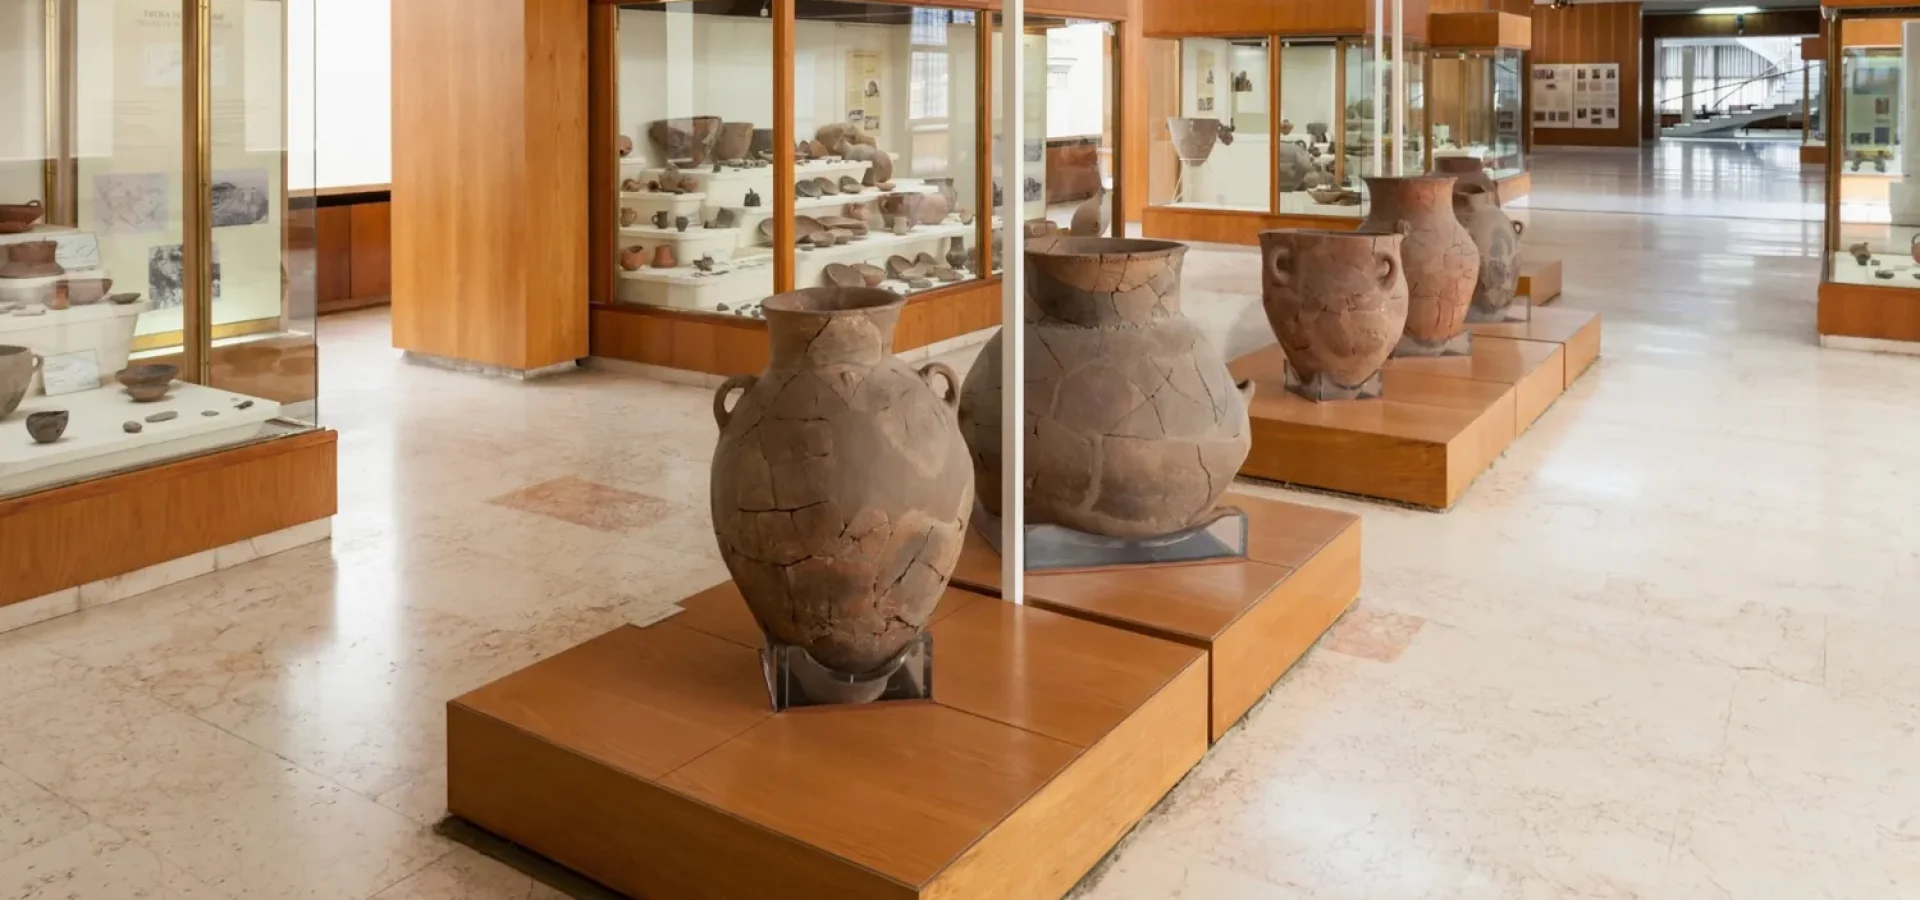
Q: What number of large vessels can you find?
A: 6